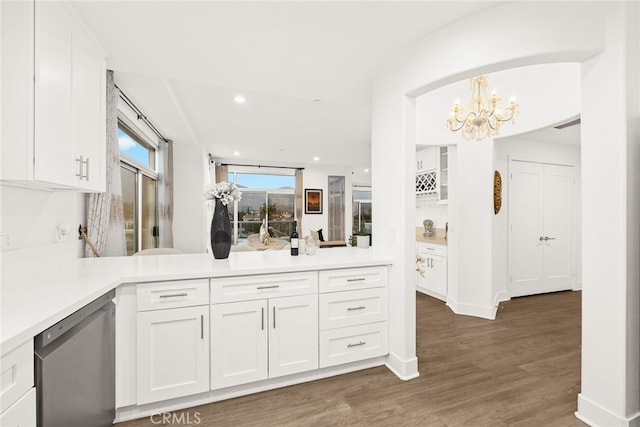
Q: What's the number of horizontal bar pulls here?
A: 6